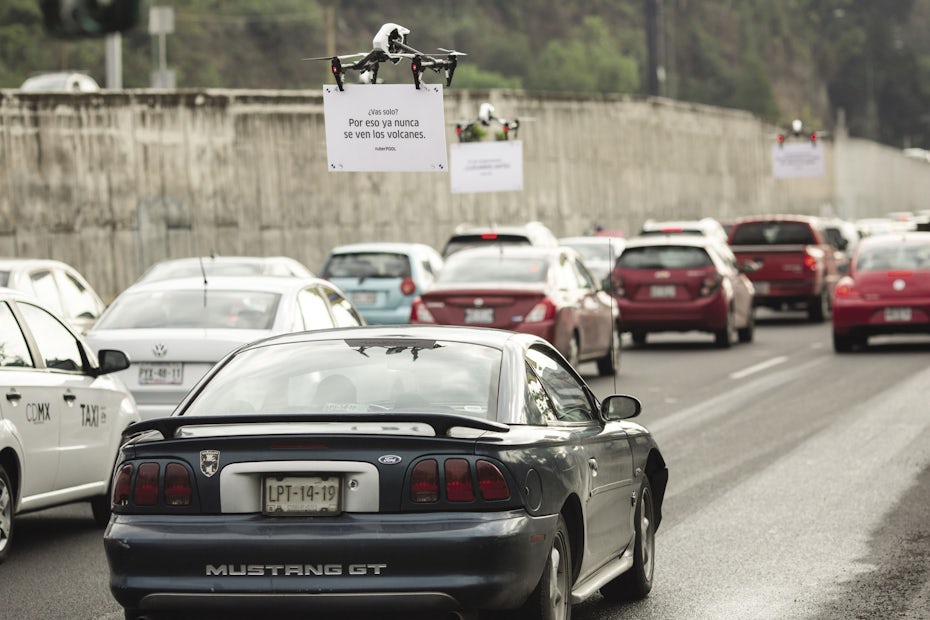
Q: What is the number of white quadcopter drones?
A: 3